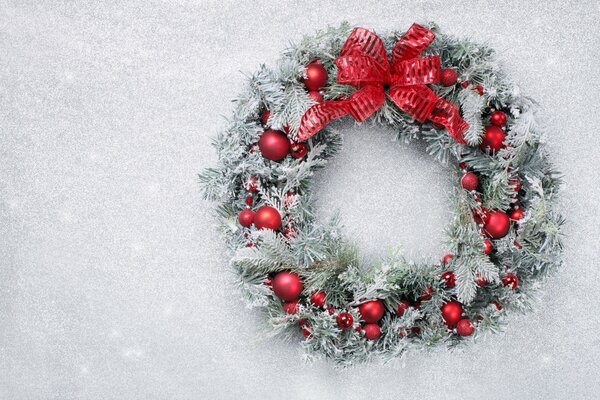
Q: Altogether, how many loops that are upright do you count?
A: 2